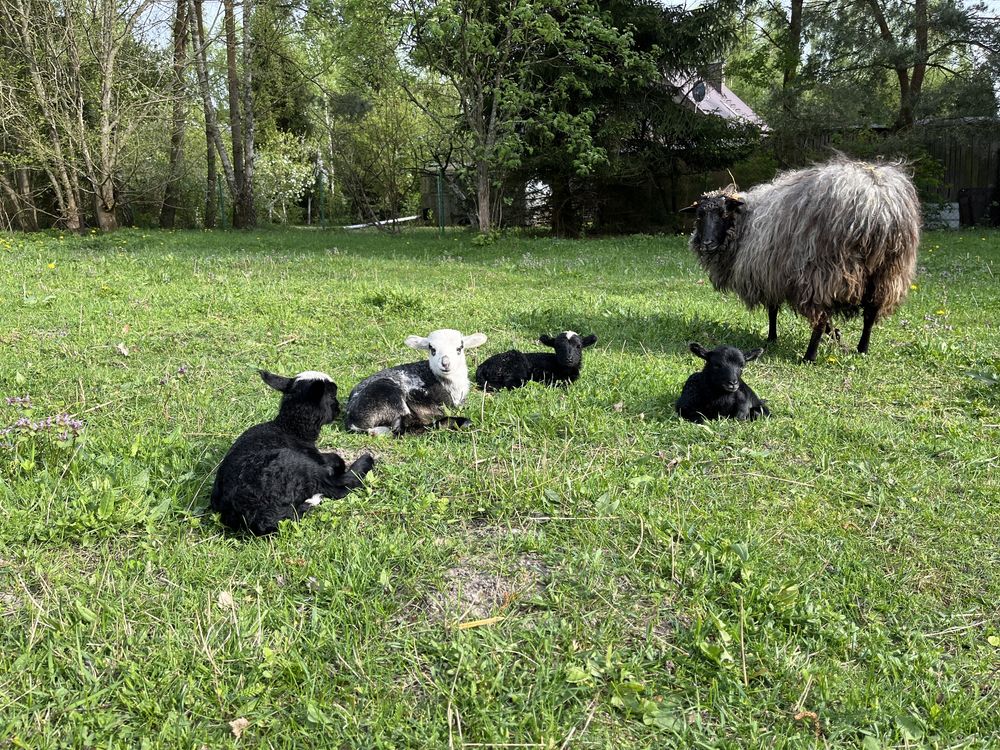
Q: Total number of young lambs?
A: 4